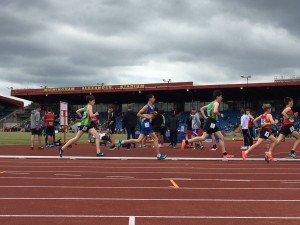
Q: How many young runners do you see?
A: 5